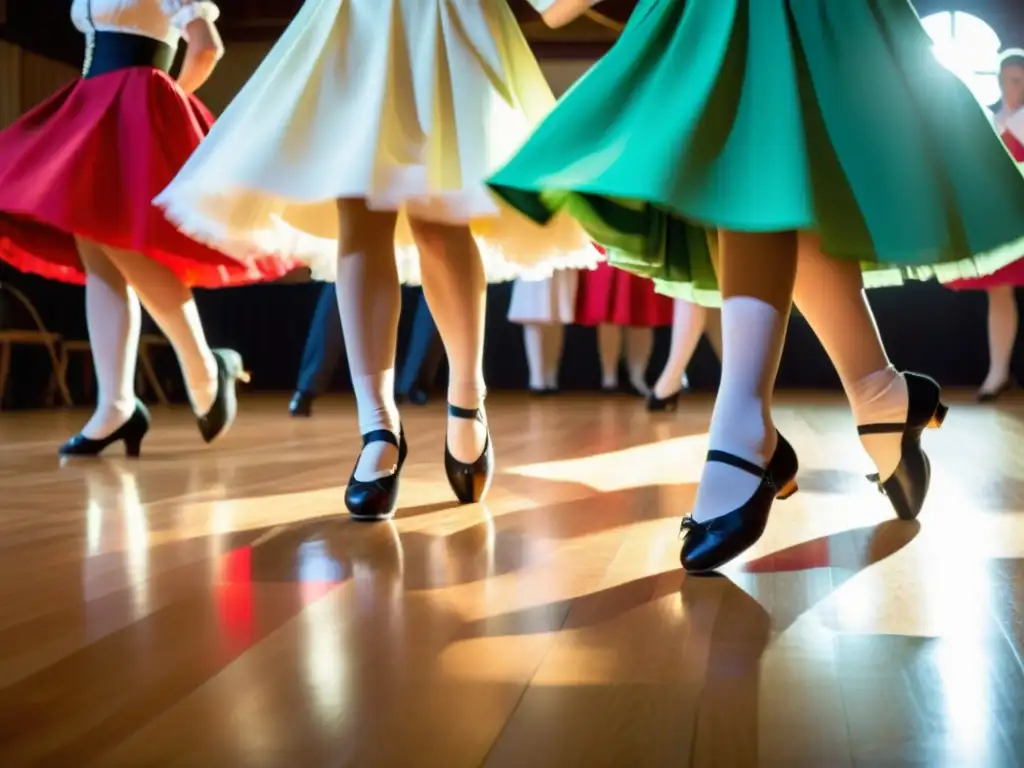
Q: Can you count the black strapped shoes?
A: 4